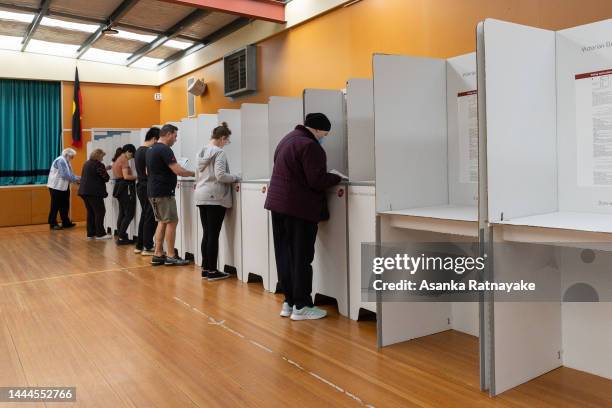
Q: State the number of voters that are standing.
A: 7